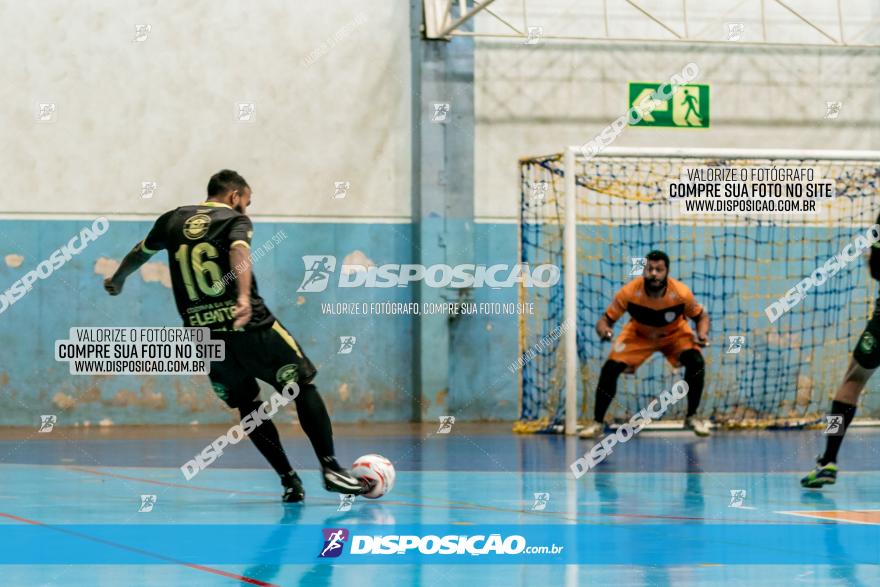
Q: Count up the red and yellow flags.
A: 0